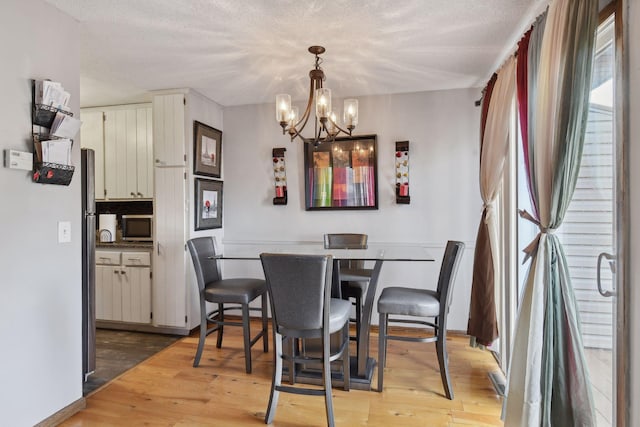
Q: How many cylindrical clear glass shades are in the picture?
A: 5